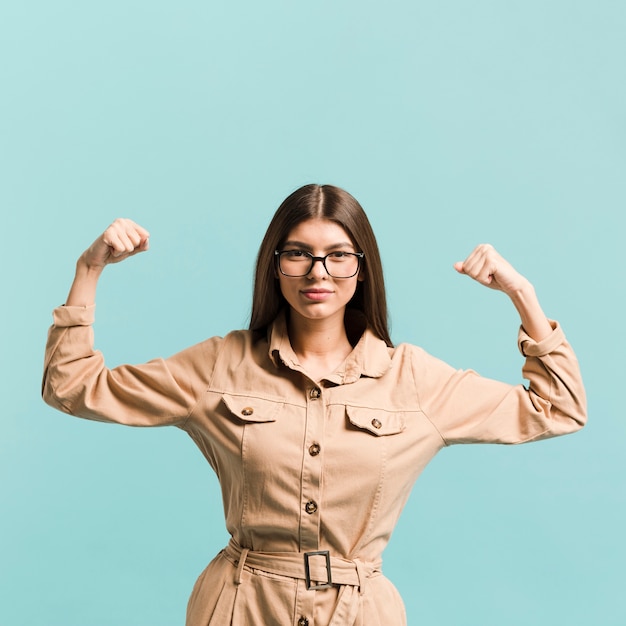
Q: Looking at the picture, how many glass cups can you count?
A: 0